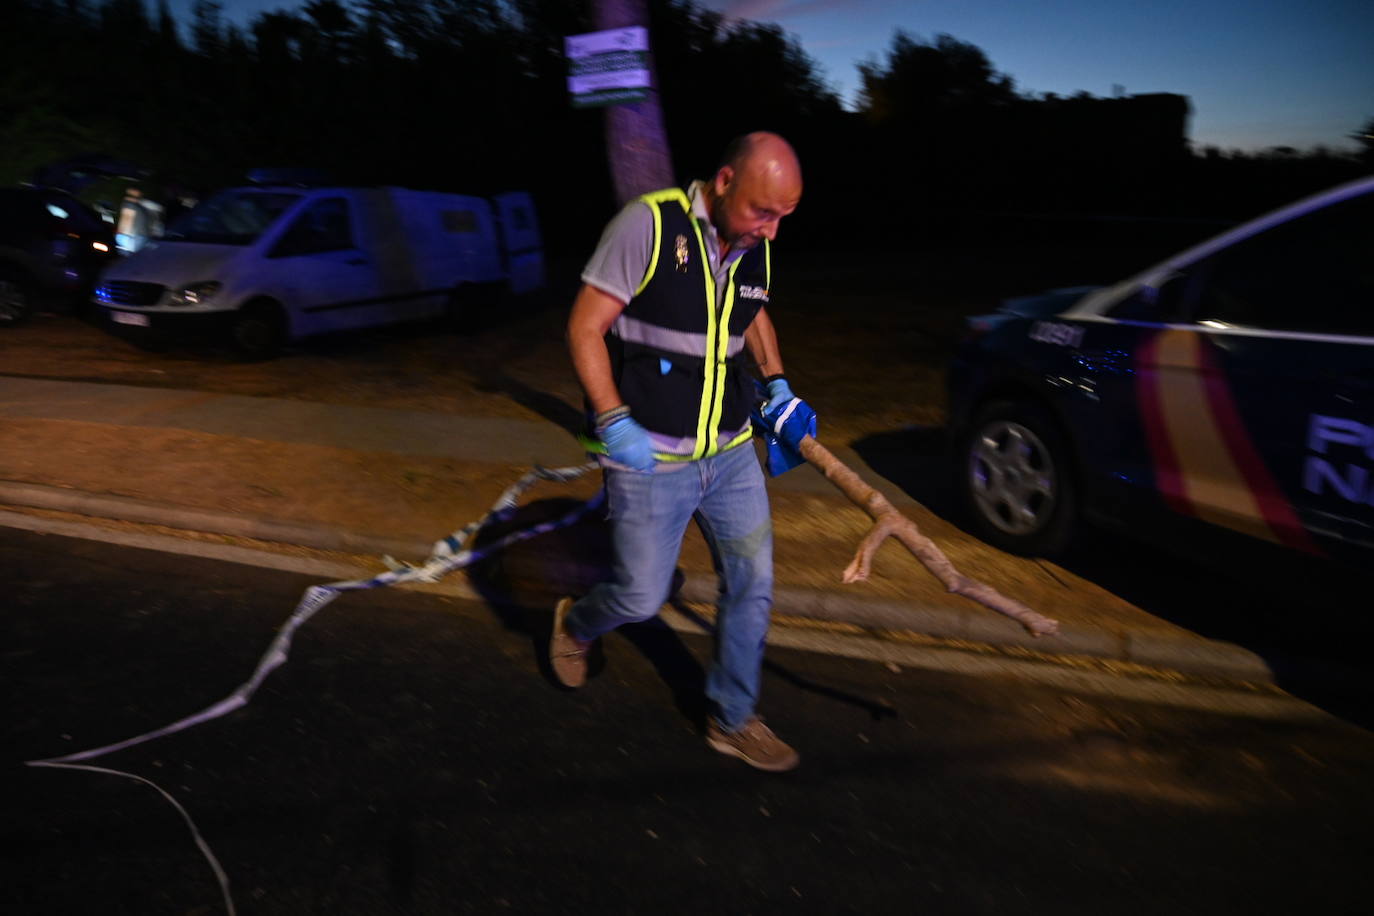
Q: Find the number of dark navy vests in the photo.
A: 1